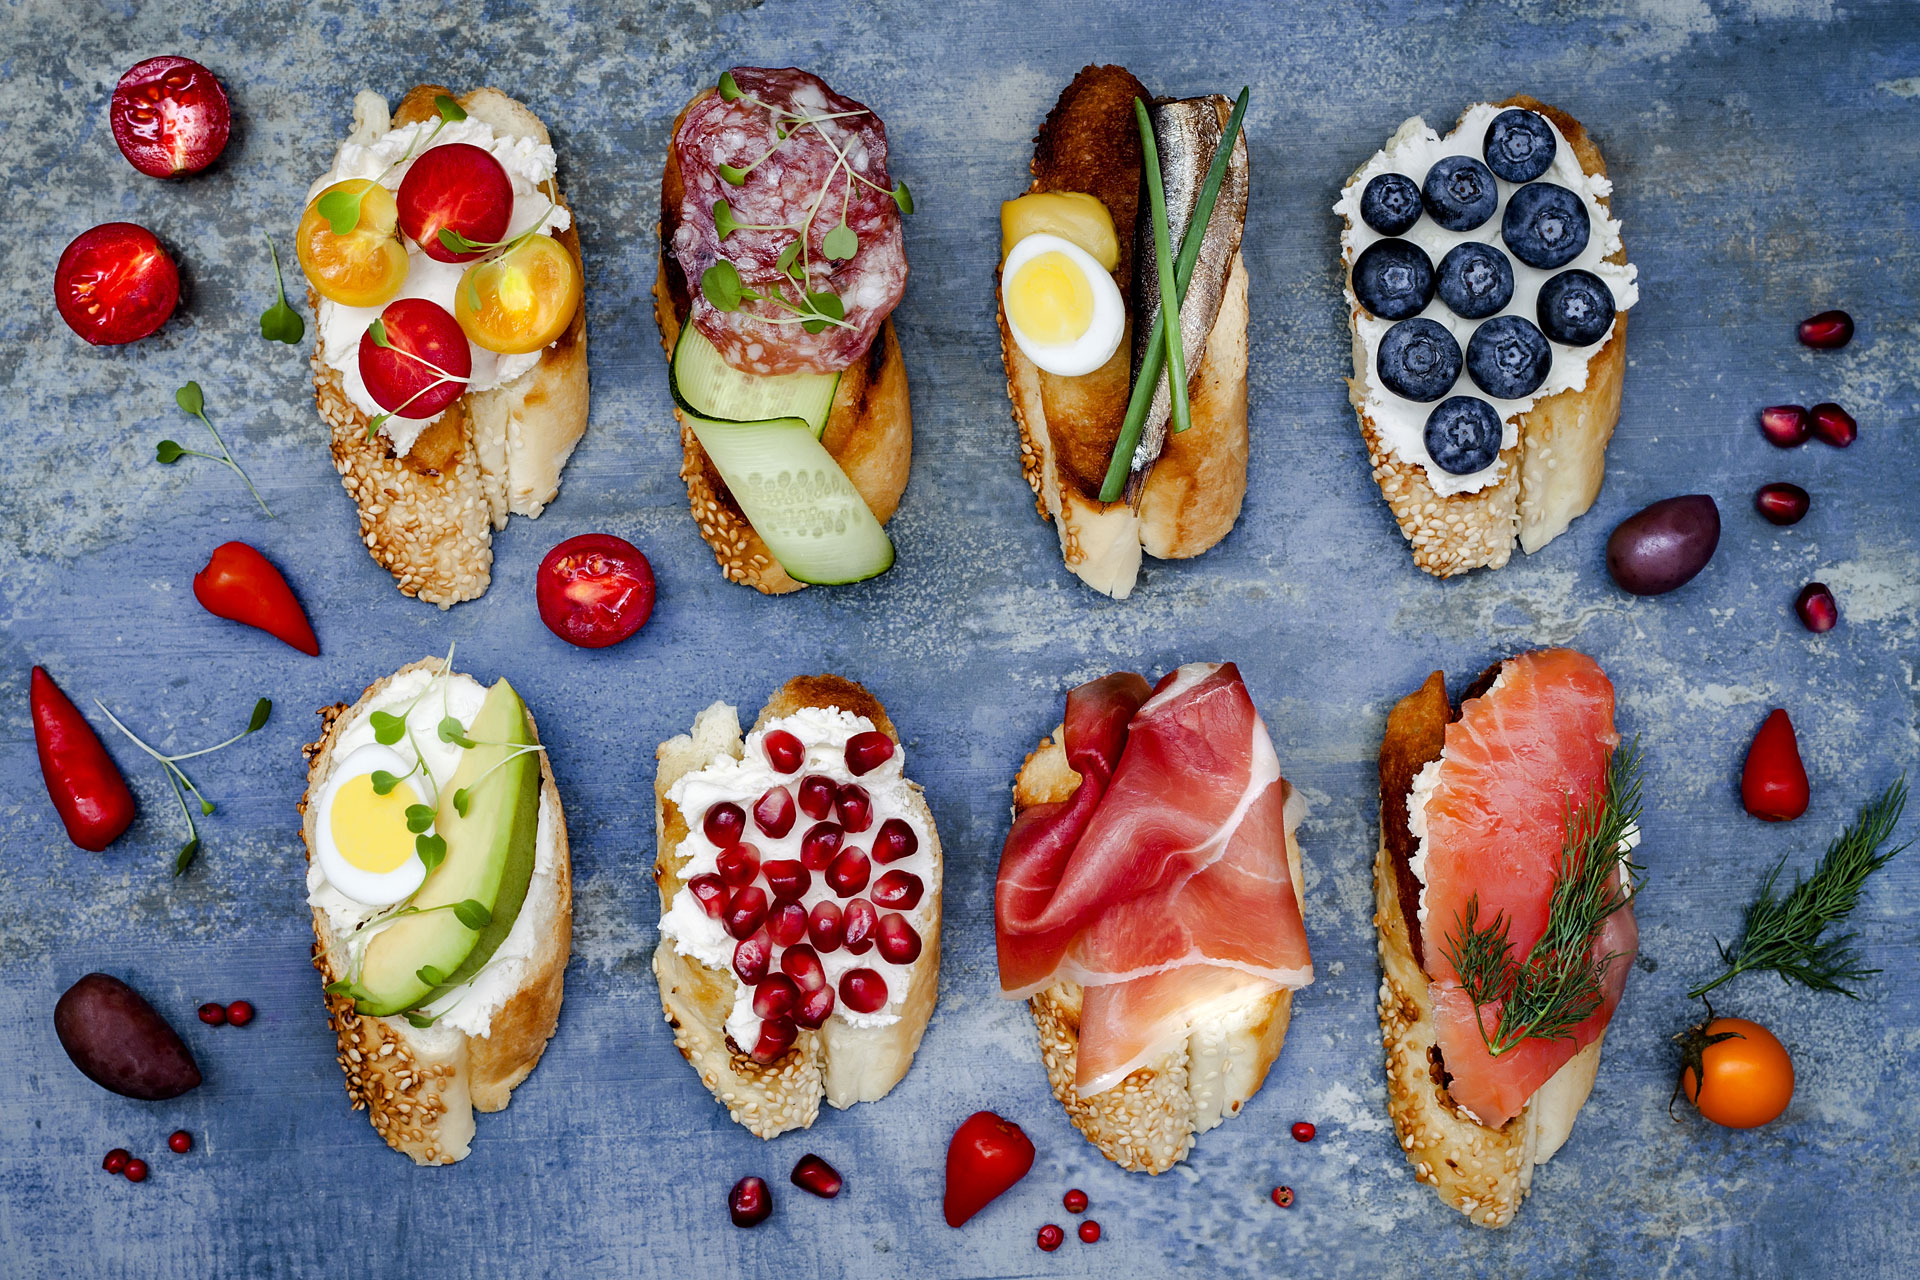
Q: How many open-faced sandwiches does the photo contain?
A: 8